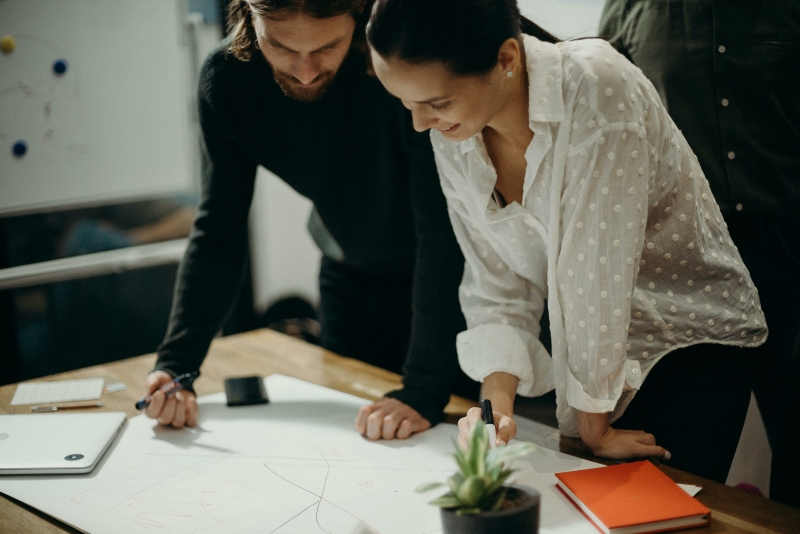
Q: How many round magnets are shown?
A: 3